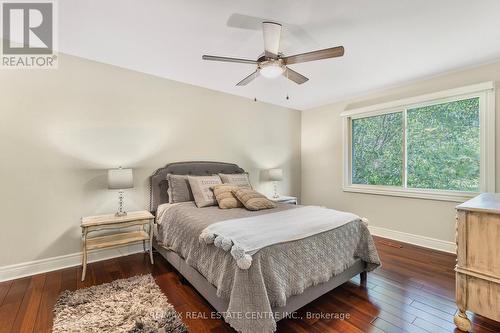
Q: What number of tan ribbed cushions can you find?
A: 2